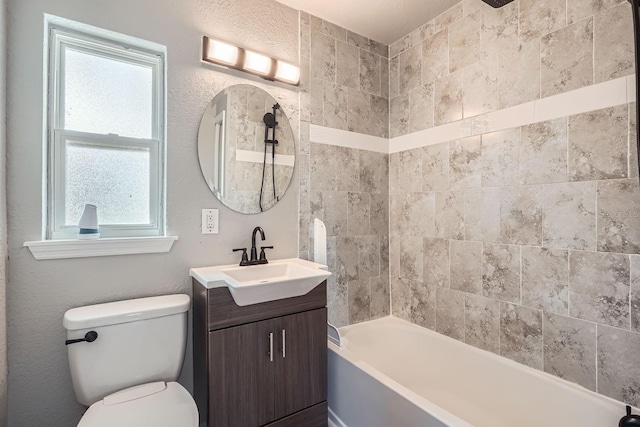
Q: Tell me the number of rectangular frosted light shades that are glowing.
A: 3